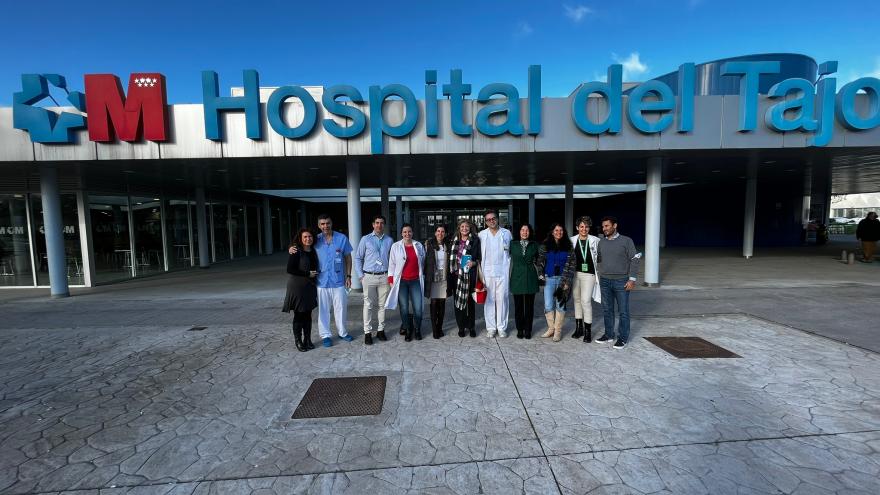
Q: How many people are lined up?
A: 11